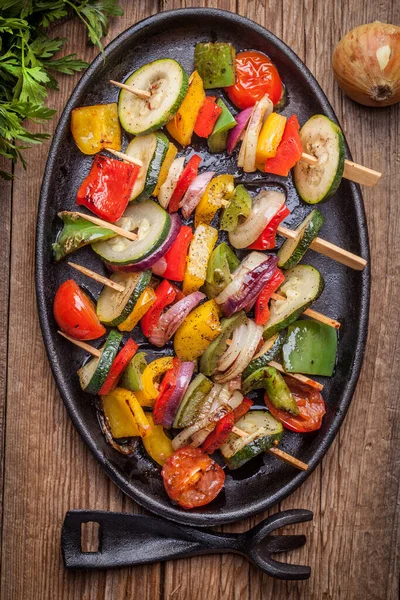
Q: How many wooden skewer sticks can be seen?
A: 5